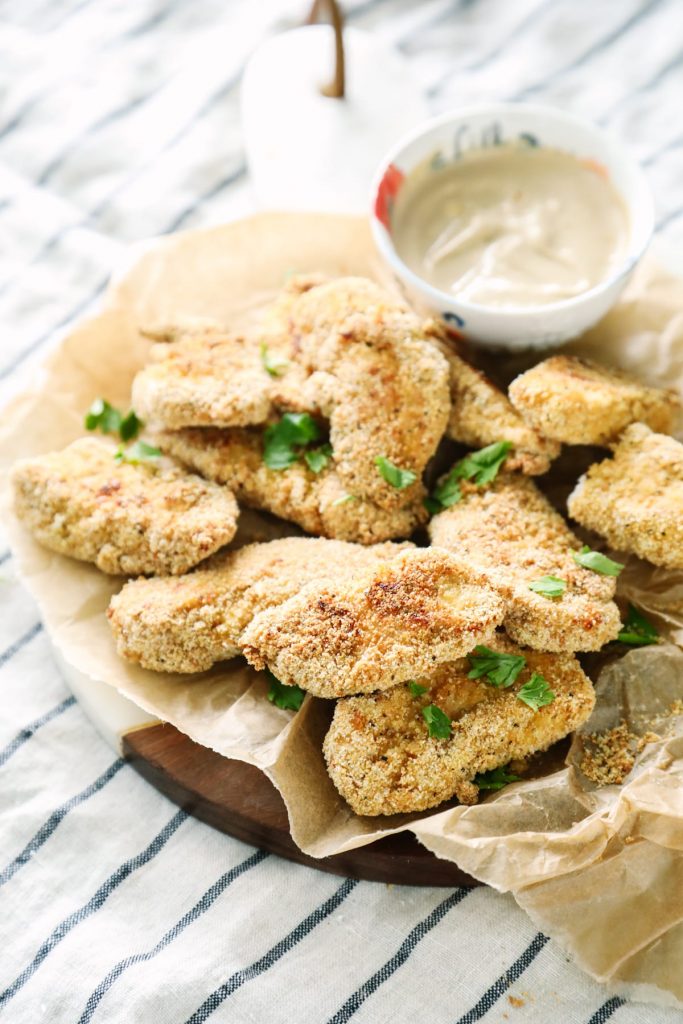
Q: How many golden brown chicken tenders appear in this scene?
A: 11